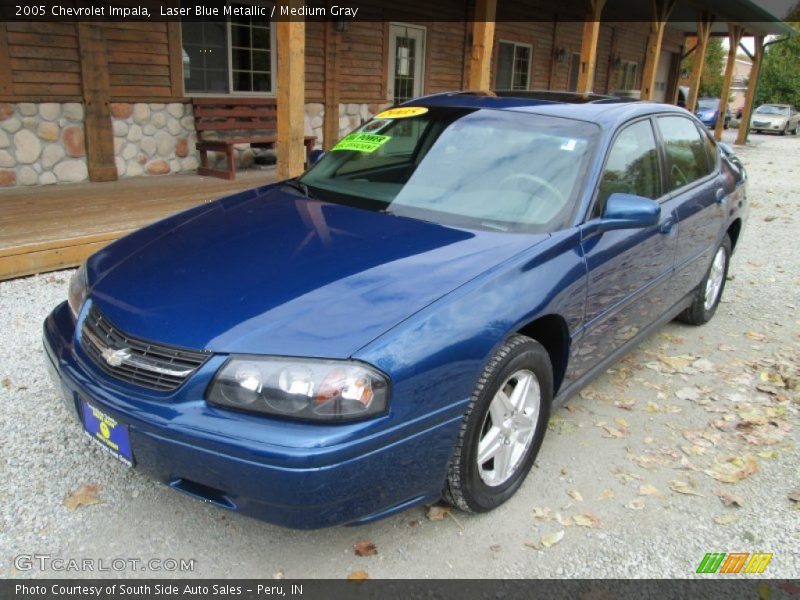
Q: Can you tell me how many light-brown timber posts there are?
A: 7